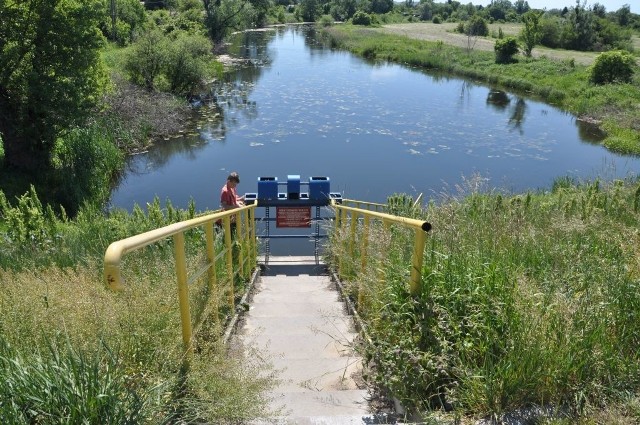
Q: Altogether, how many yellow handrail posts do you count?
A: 12